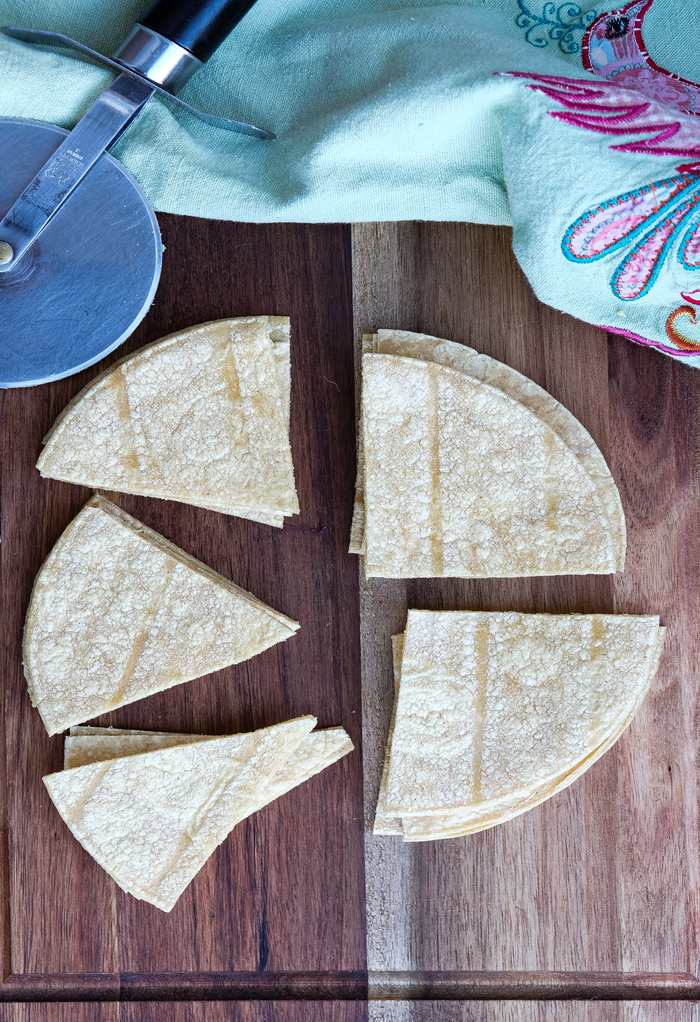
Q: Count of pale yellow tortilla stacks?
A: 5